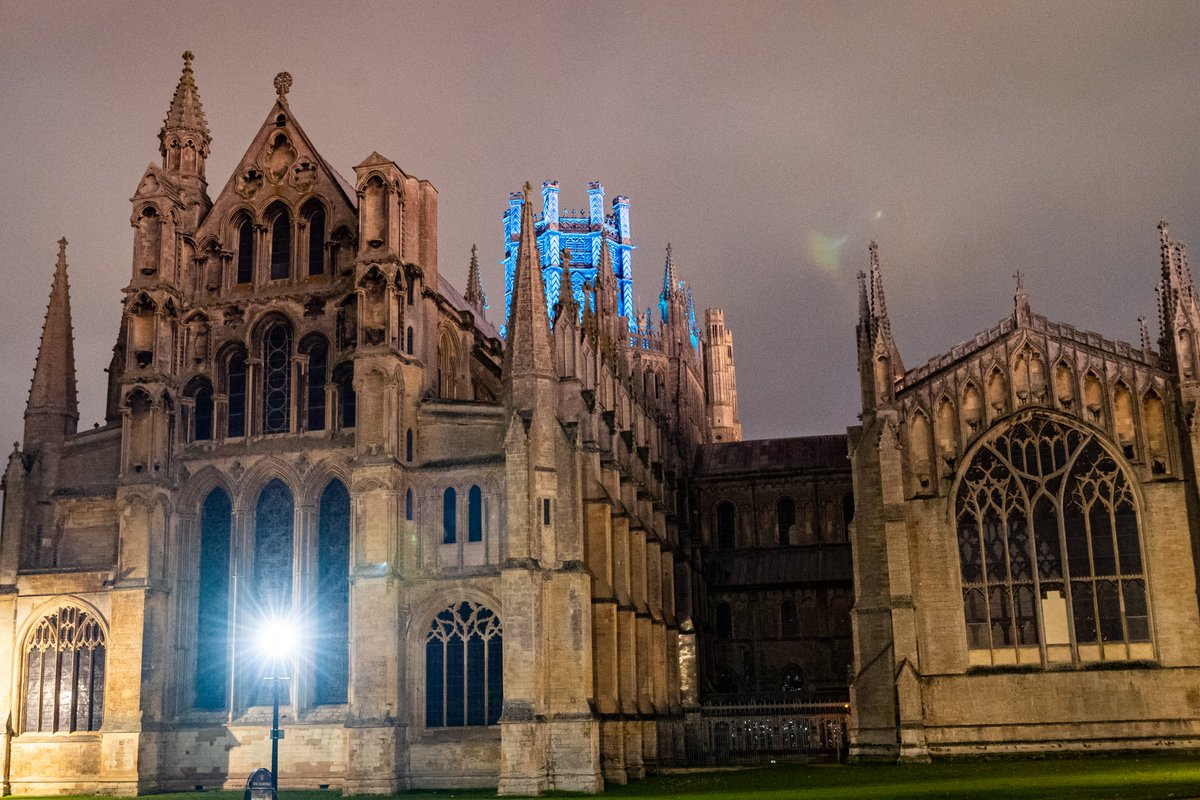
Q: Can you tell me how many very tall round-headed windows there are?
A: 3